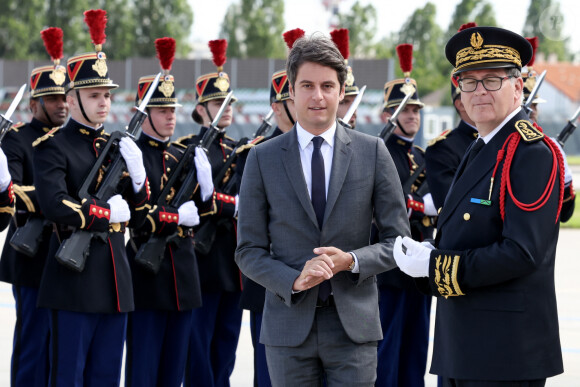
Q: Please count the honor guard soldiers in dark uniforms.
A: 9